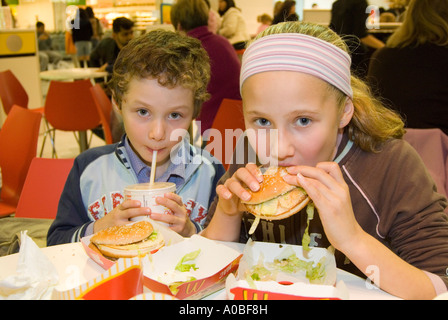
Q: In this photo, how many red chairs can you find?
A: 6